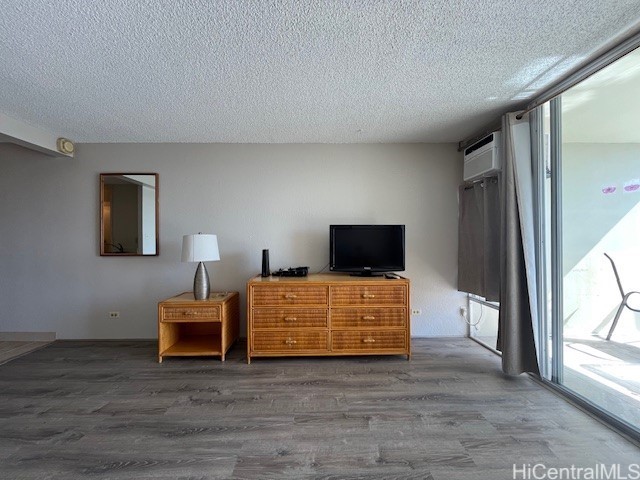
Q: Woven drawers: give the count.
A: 7